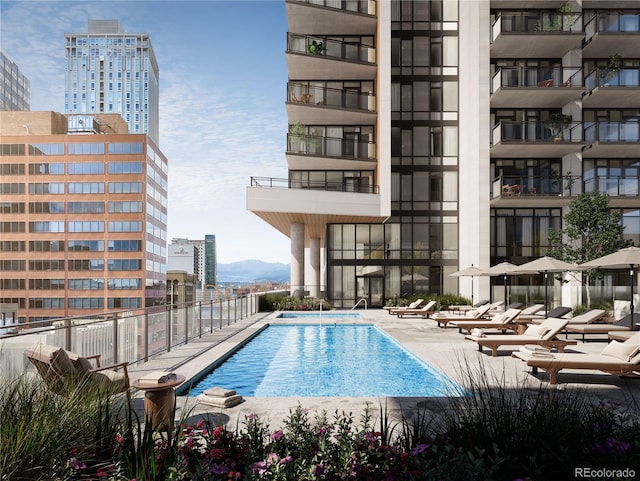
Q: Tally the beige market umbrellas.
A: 4